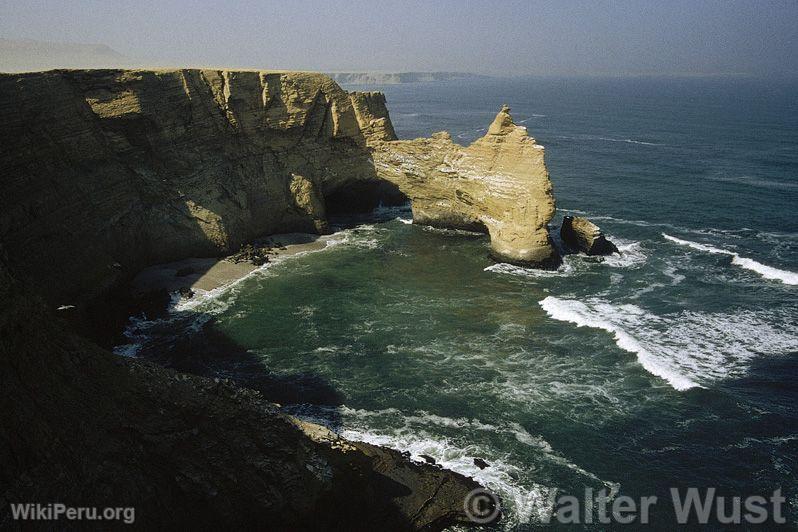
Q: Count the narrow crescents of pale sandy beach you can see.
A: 1